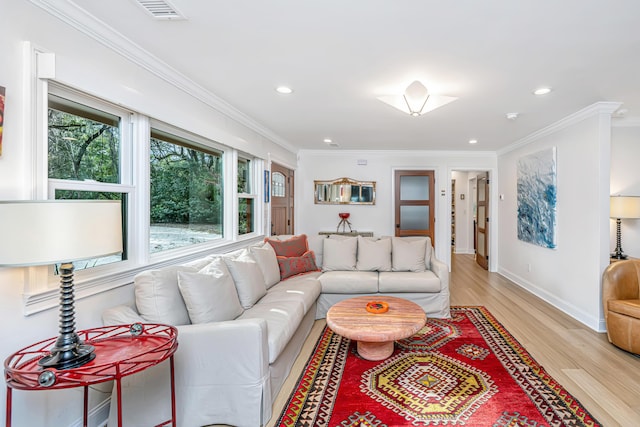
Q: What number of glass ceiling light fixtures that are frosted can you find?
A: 1